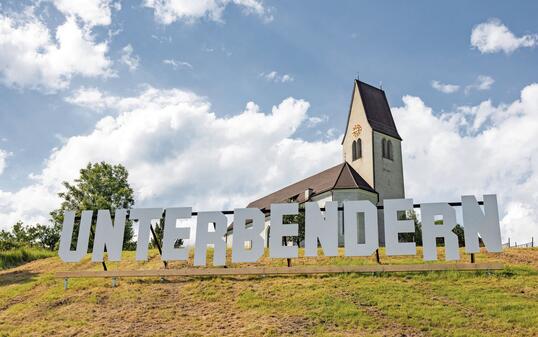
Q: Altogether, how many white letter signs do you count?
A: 12